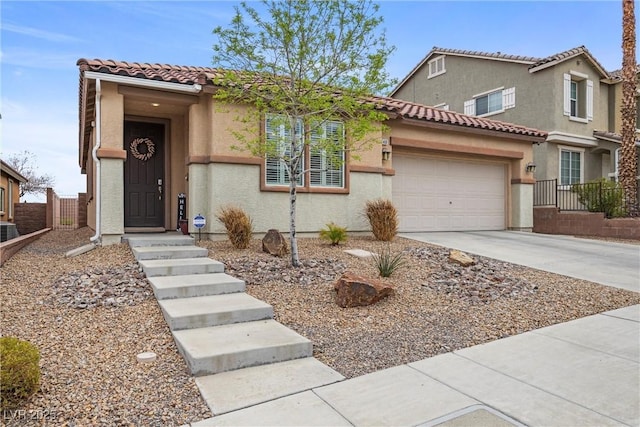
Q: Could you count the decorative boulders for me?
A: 3